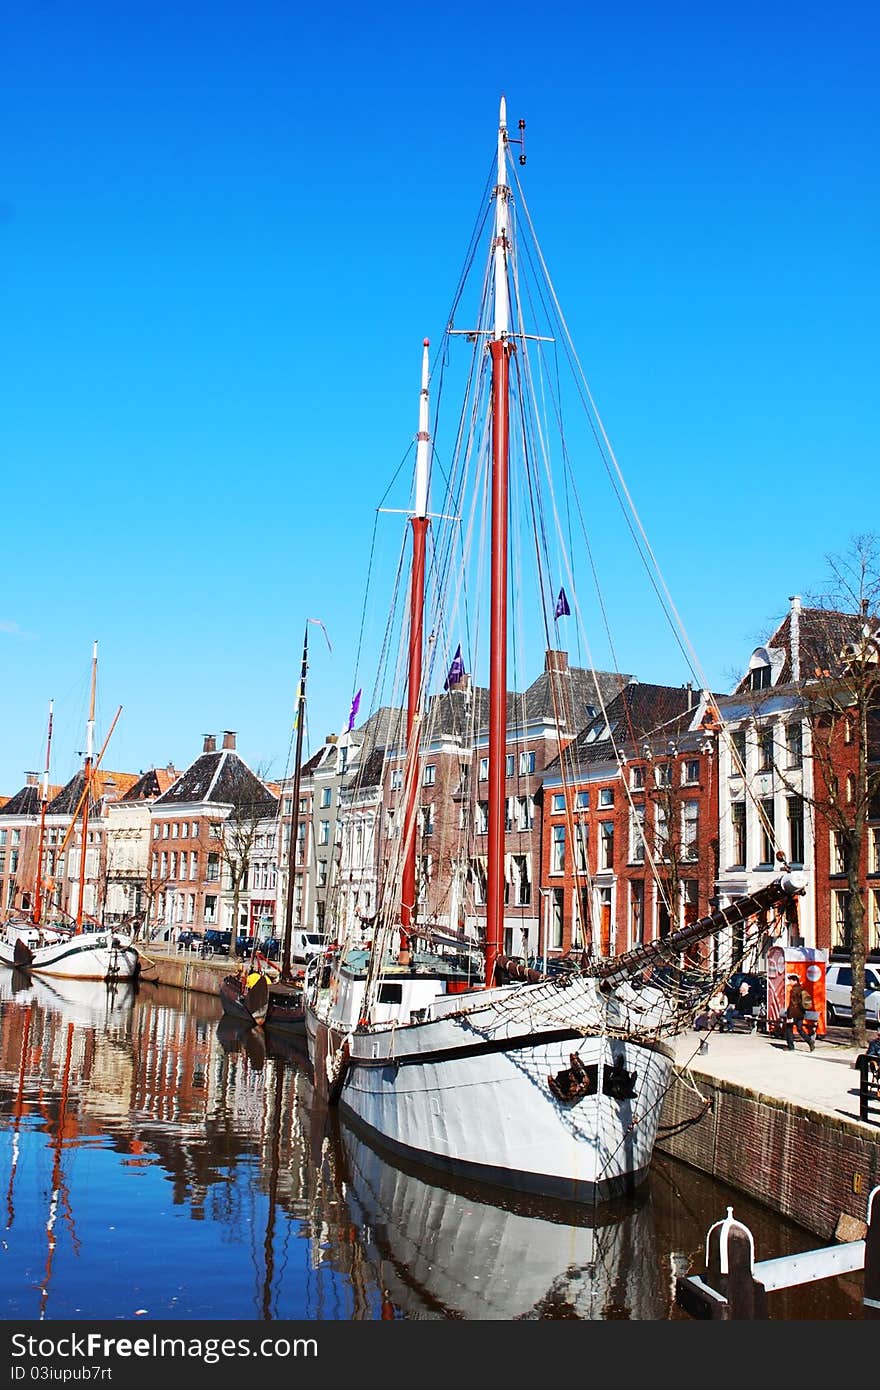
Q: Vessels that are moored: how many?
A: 3